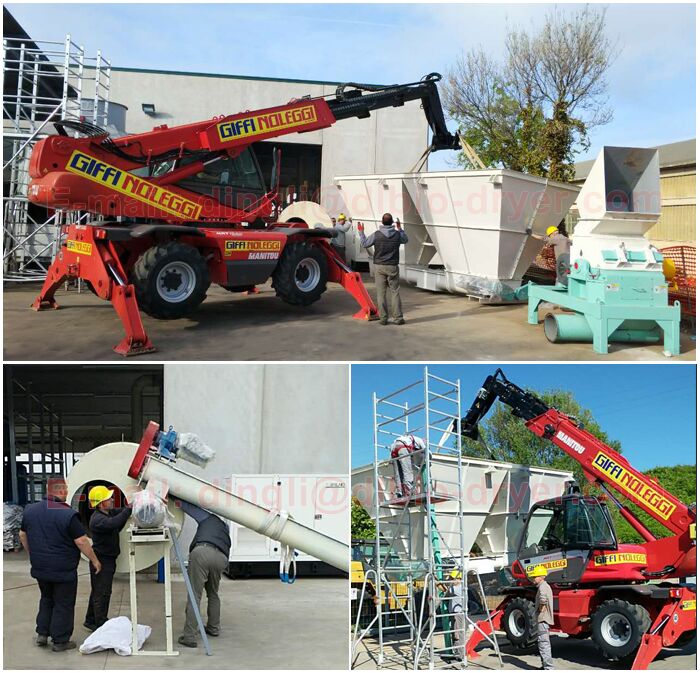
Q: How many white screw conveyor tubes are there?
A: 1